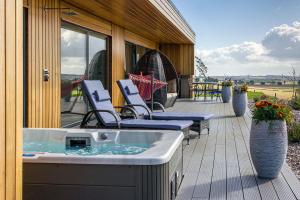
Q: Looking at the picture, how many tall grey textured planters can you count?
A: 3